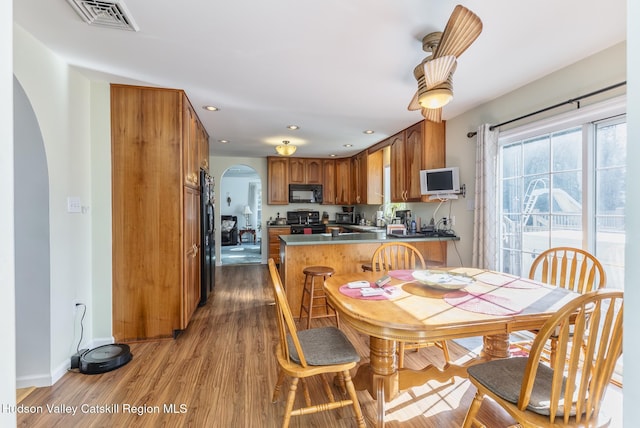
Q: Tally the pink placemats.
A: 4